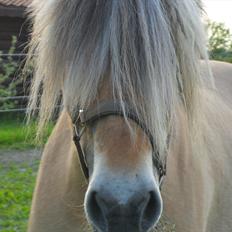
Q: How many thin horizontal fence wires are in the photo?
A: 3